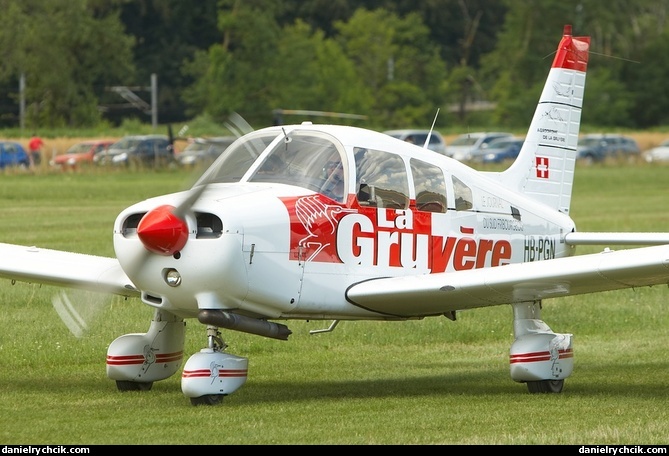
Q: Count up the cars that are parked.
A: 9